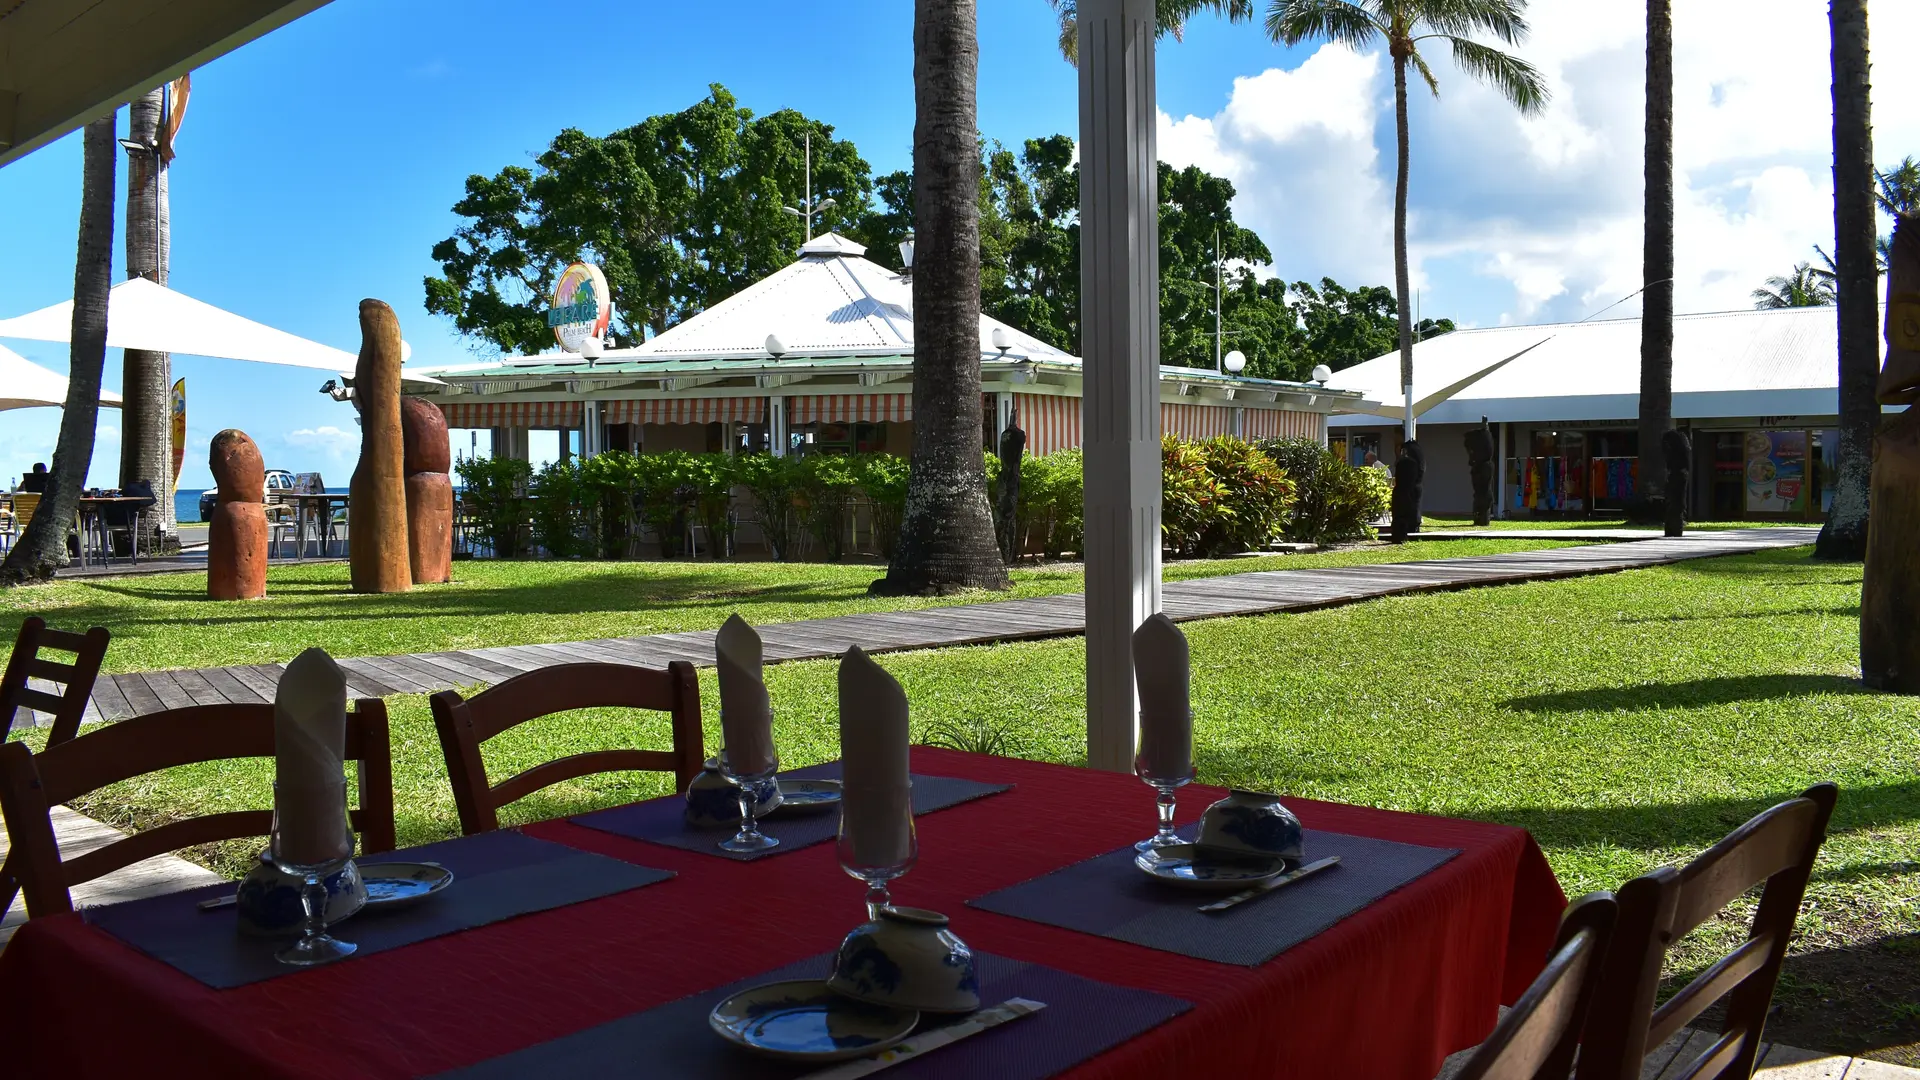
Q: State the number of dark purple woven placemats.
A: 4